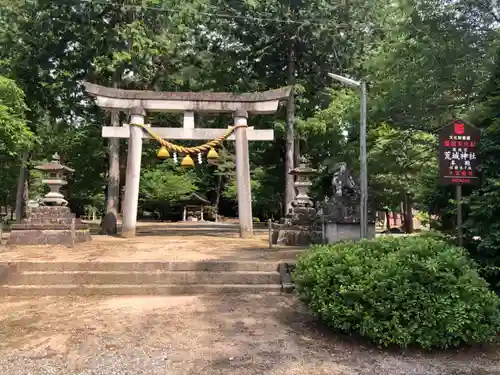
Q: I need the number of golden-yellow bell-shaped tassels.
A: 3